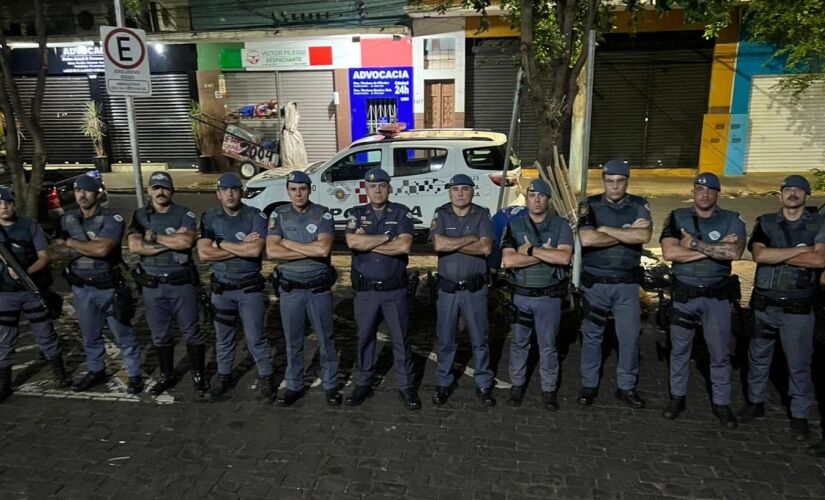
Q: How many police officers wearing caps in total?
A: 11